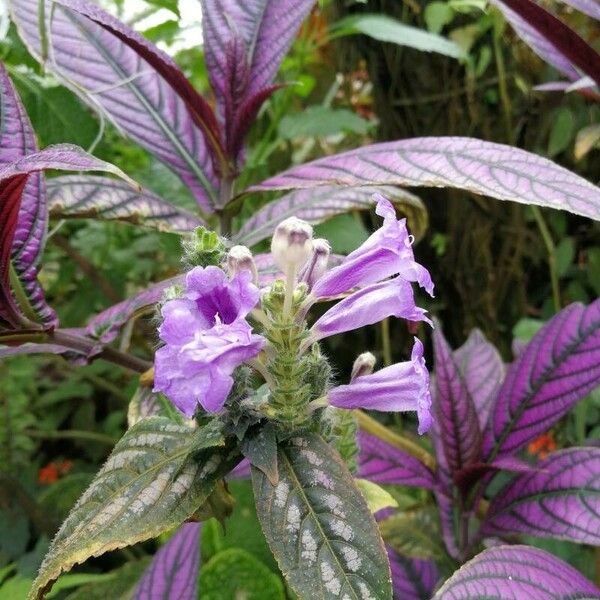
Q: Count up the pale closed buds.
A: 4